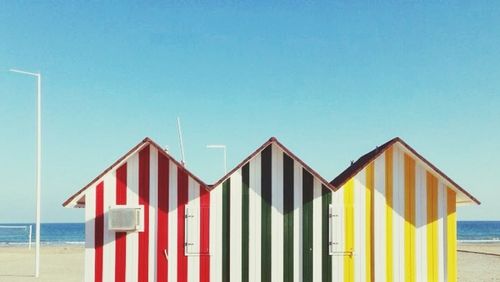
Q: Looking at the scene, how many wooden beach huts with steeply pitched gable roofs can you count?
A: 3